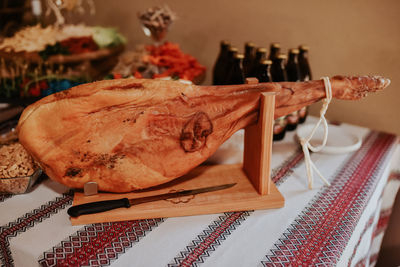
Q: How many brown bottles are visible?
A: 10